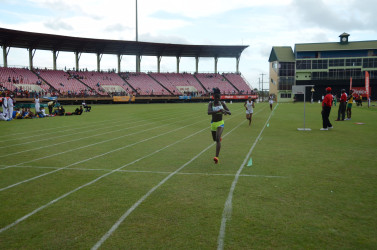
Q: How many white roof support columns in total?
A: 12